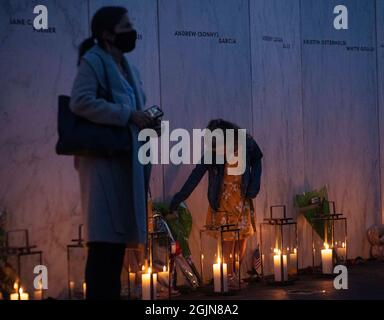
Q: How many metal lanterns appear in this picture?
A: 6